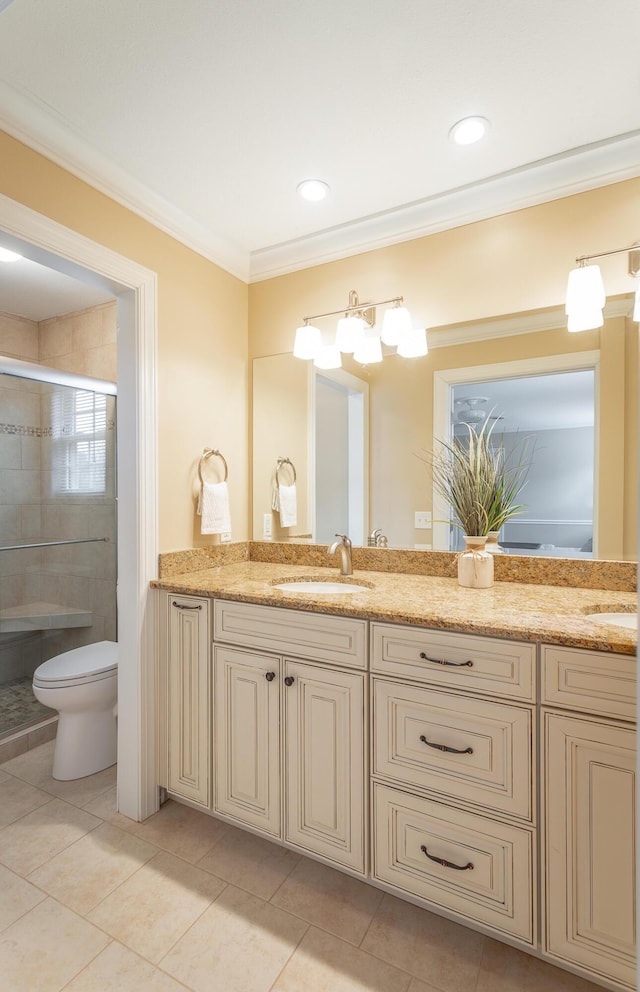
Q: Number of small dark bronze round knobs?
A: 2